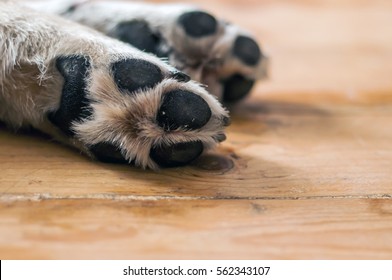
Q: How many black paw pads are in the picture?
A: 9